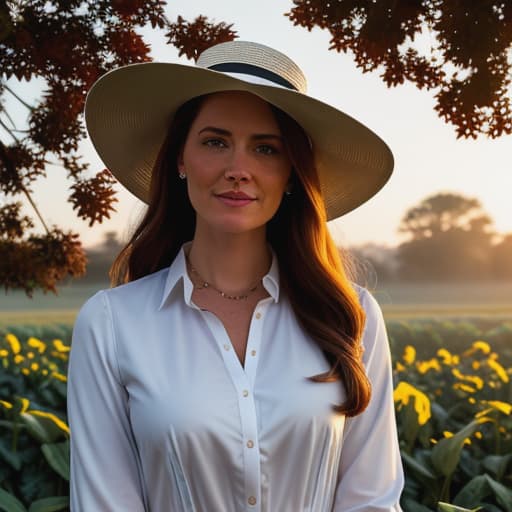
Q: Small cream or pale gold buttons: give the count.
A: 6